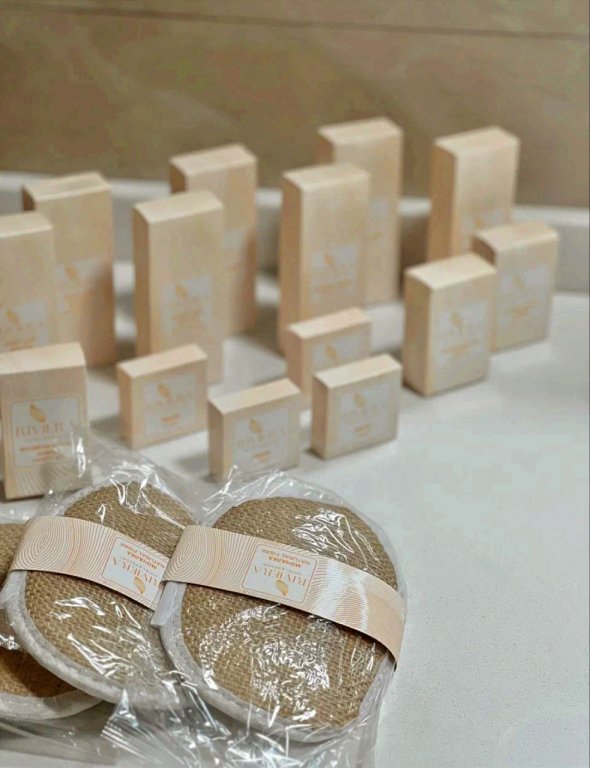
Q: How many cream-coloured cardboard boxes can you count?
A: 14